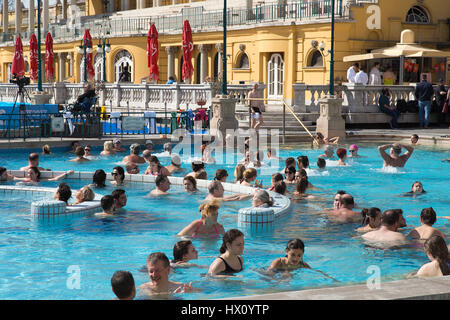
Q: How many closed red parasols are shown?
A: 6